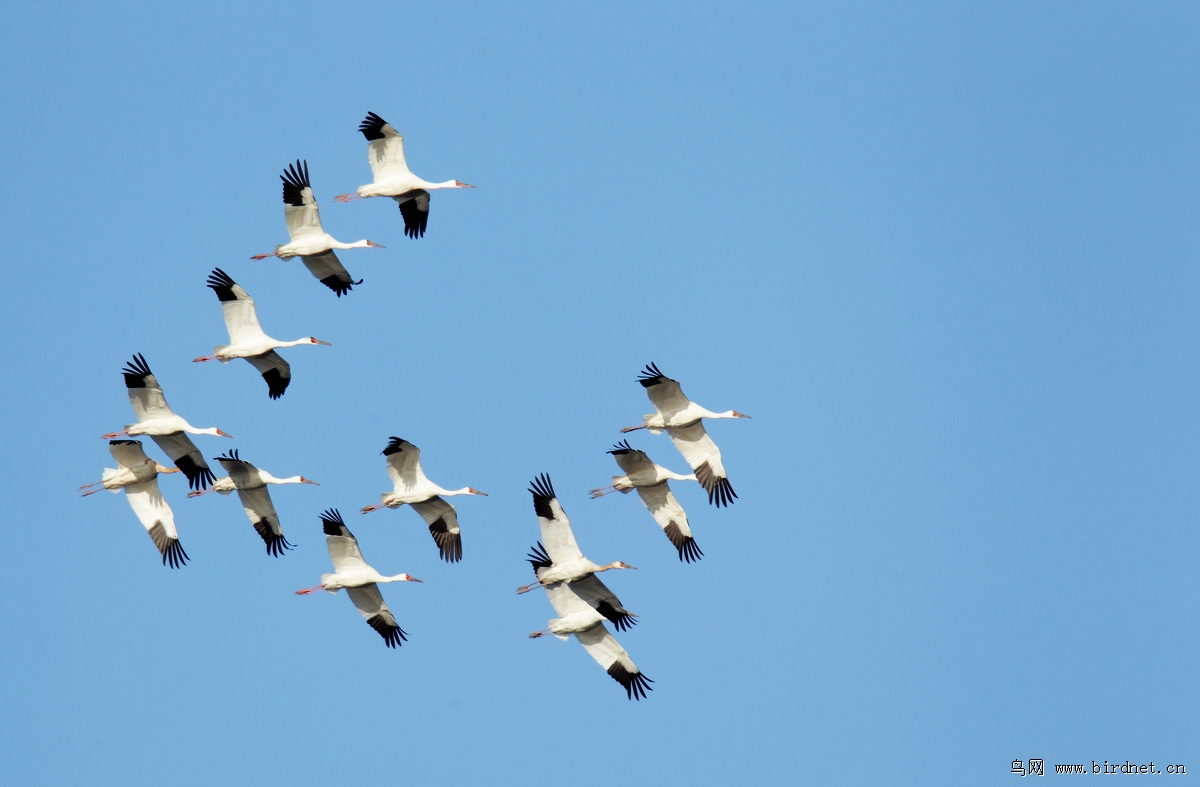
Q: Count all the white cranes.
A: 12